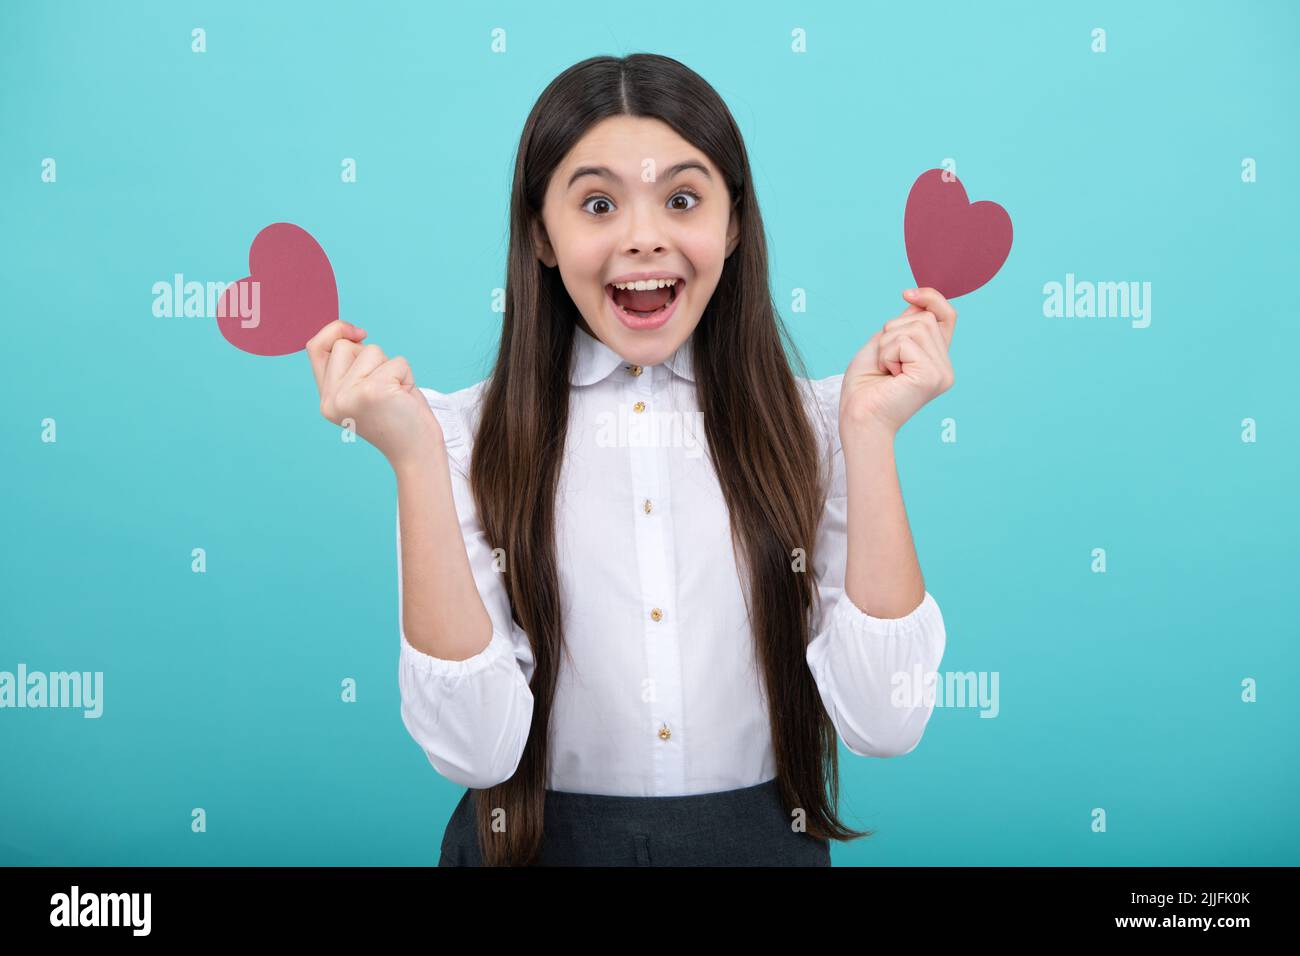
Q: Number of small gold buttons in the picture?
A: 5